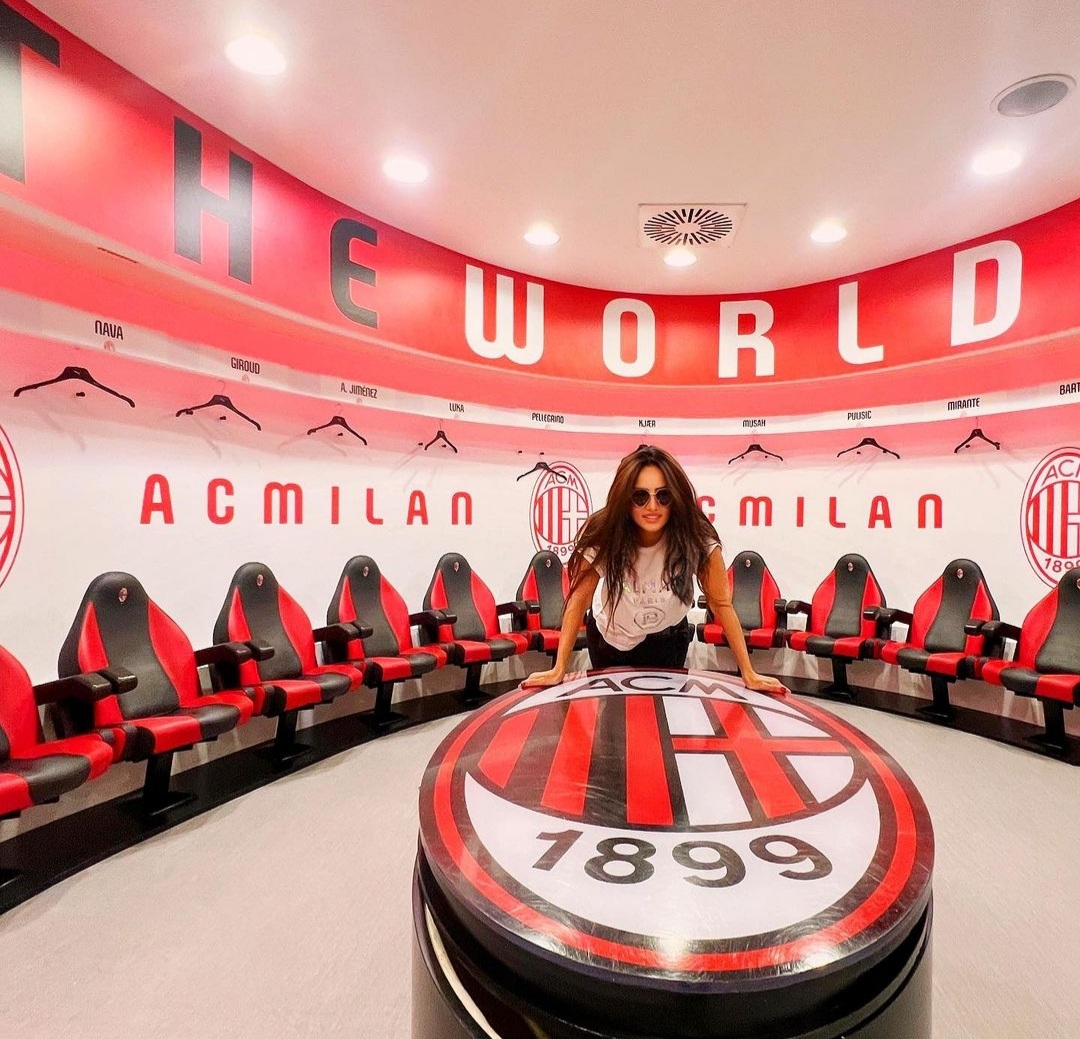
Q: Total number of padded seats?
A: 10